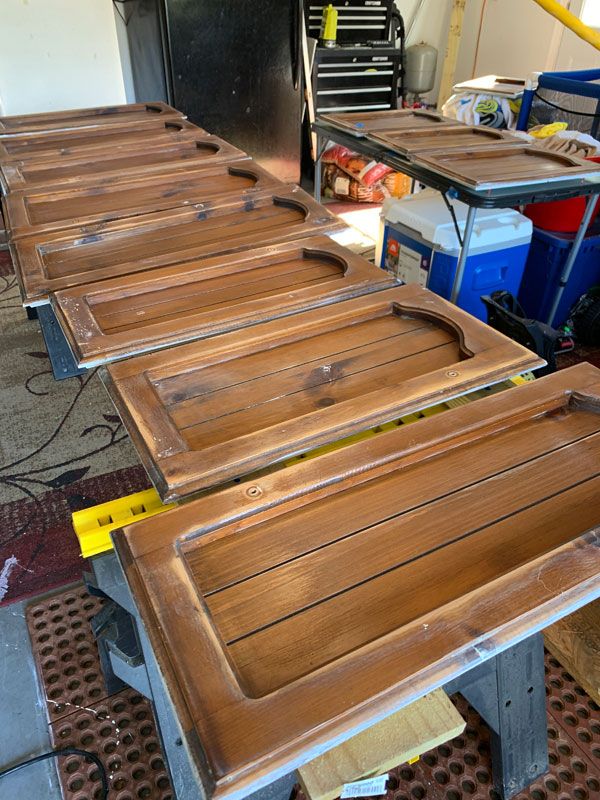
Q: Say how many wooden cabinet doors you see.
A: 11